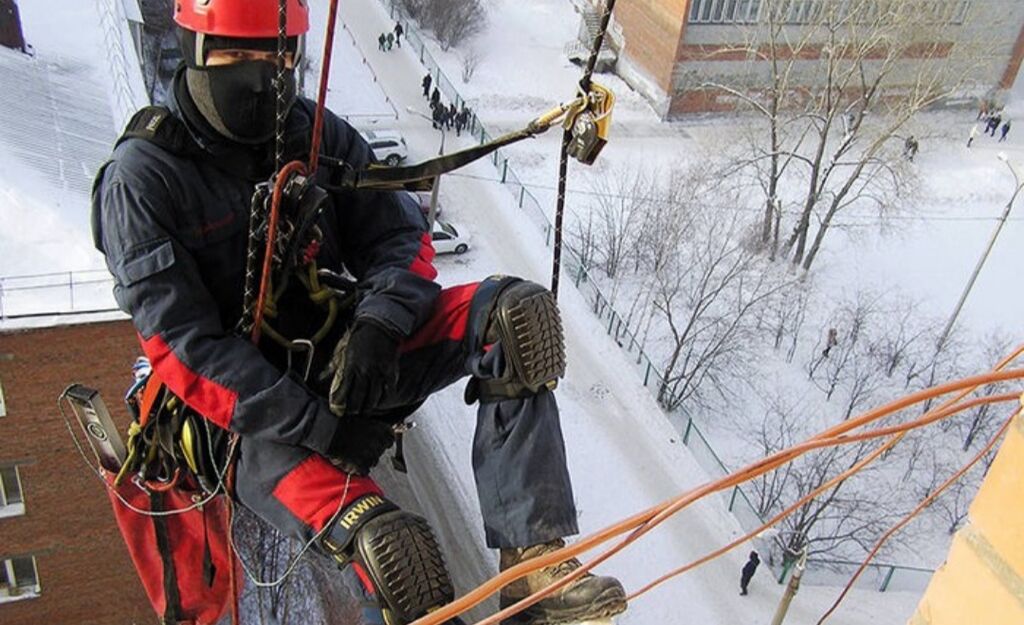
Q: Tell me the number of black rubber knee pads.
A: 2